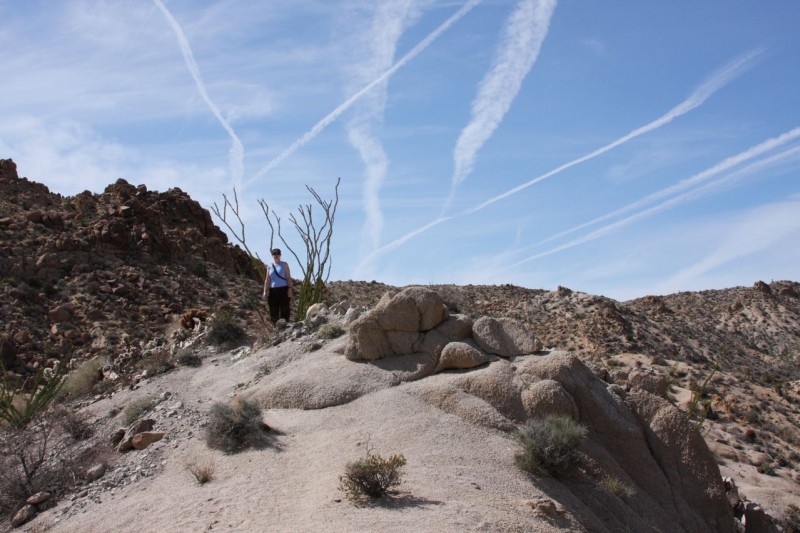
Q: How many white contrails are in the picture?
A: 7